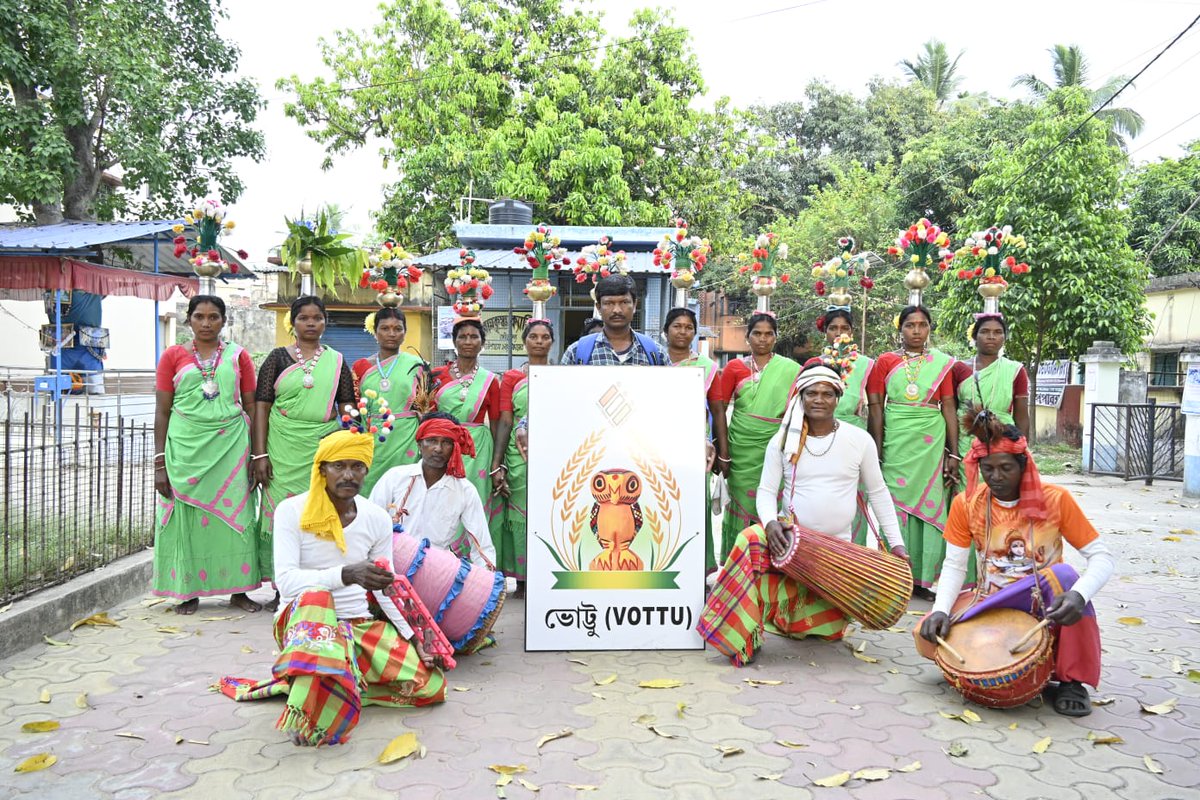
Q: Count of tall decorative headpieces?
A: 11